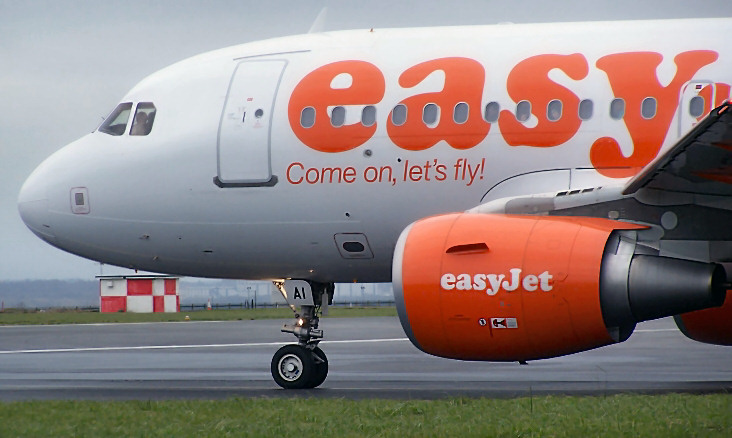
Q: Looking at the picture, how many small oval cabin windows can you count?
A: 13